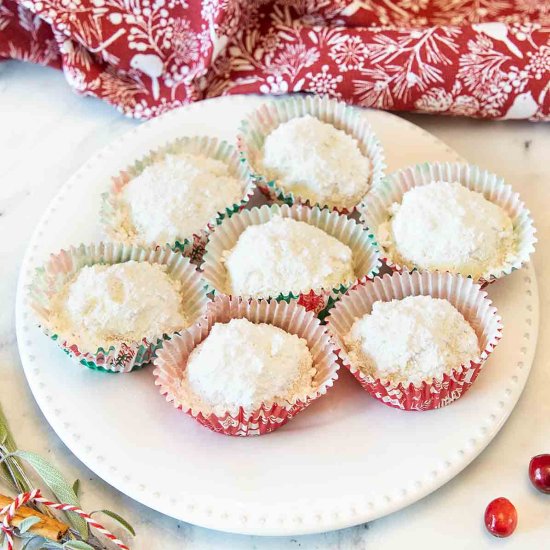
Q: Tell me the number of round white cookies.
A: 7